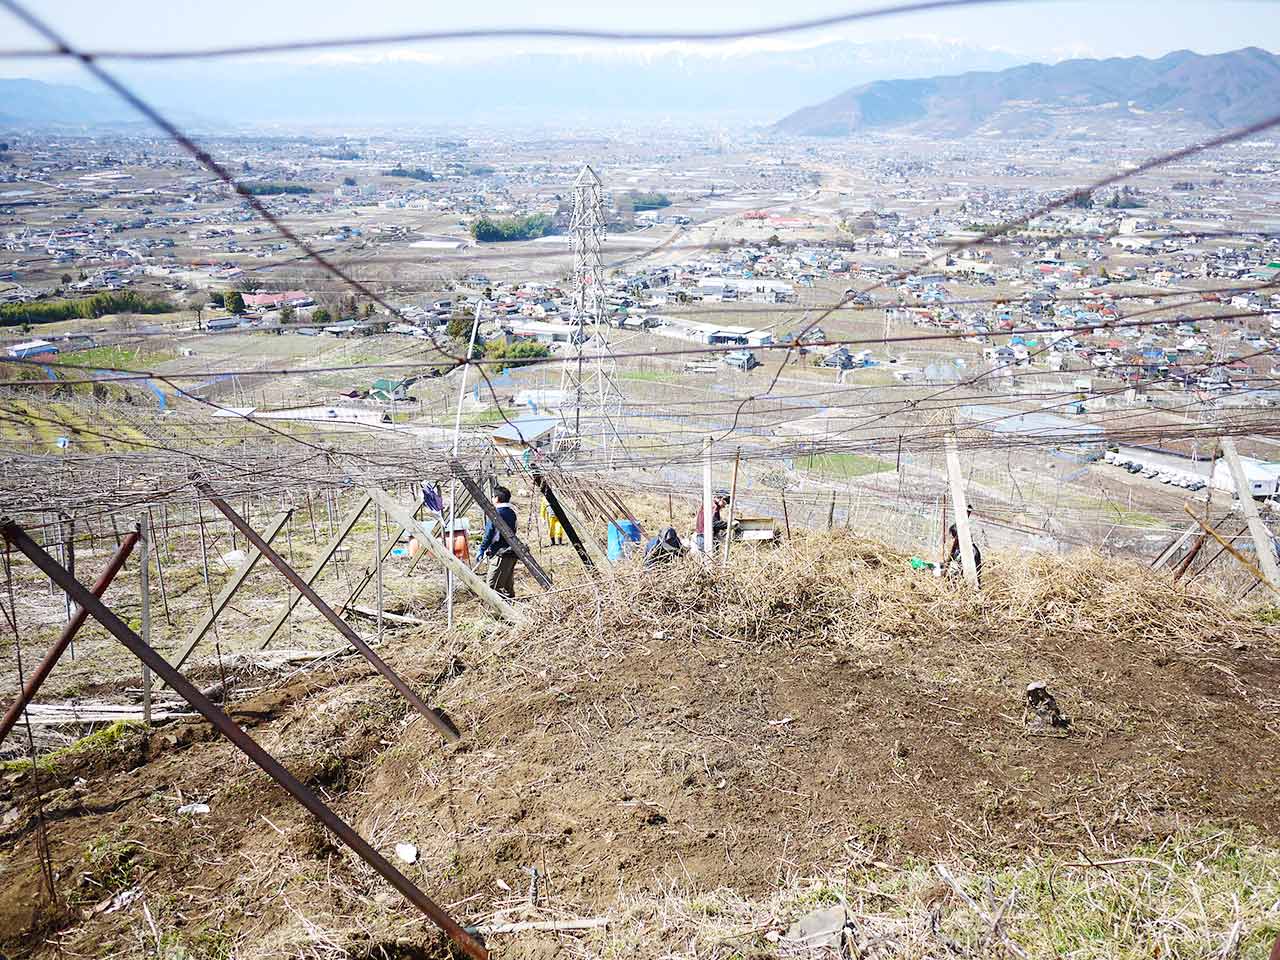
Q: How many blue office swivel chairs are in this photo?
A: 0